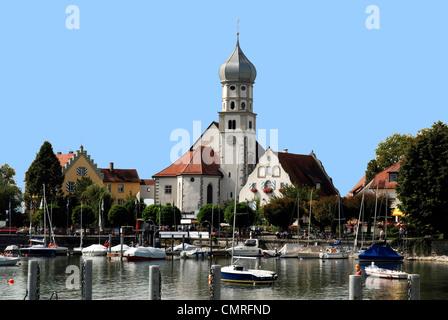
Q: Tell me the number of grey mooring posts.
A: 6